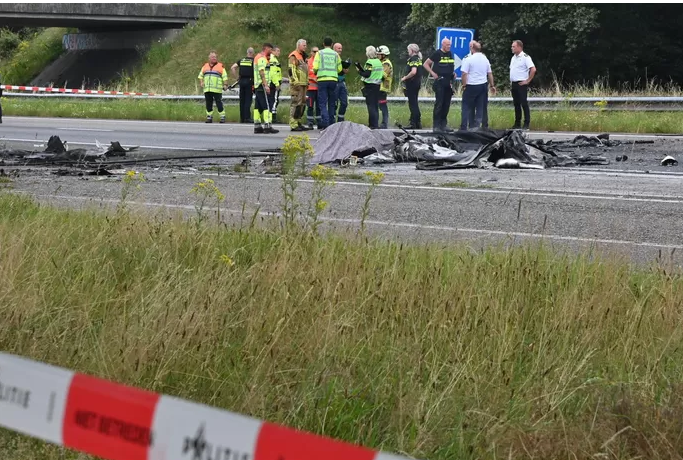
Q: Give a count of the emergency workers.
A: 15